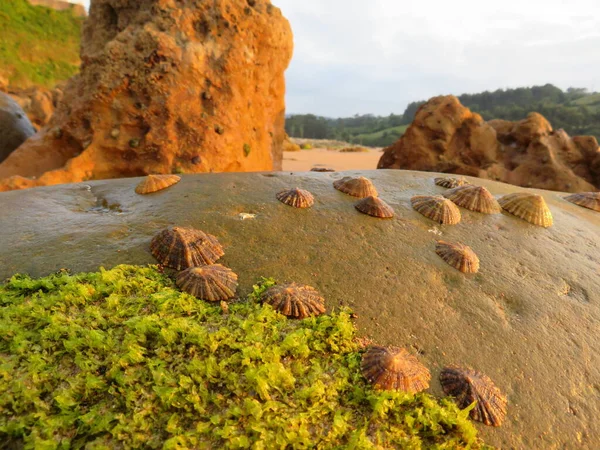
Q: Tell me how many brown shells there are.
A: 15